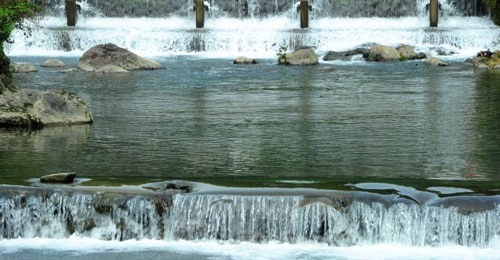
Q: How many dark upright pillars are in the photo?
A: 4